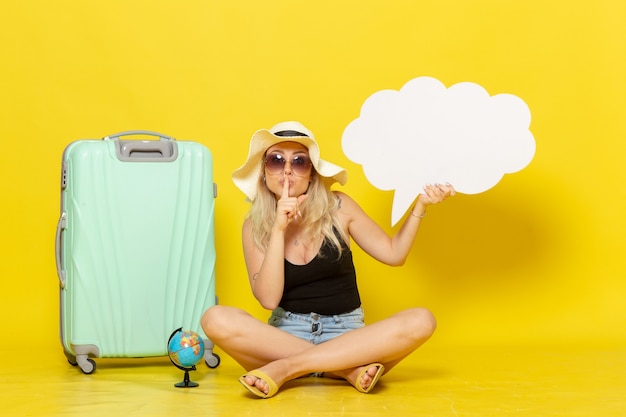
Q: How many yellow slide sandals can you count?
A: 2